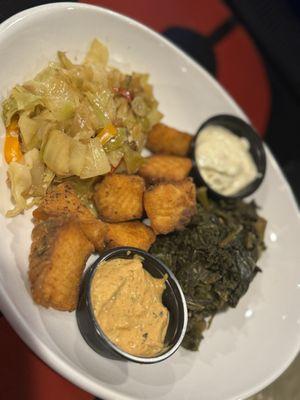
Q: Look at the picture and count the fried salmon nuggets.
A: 7